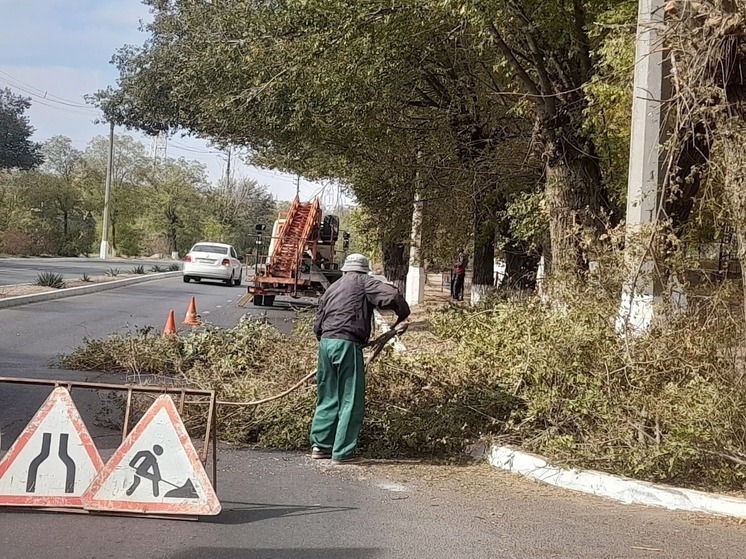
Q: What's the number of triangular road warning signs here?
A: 2